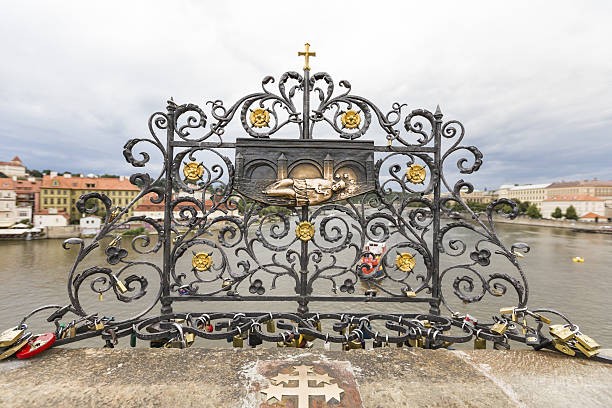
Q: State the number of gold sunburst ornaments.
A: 7